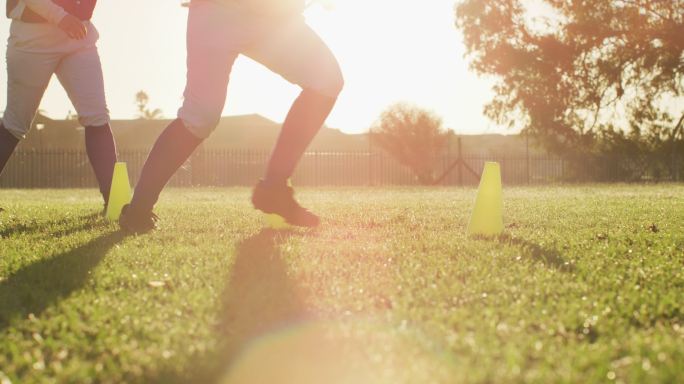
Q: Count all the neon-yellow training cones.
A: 3